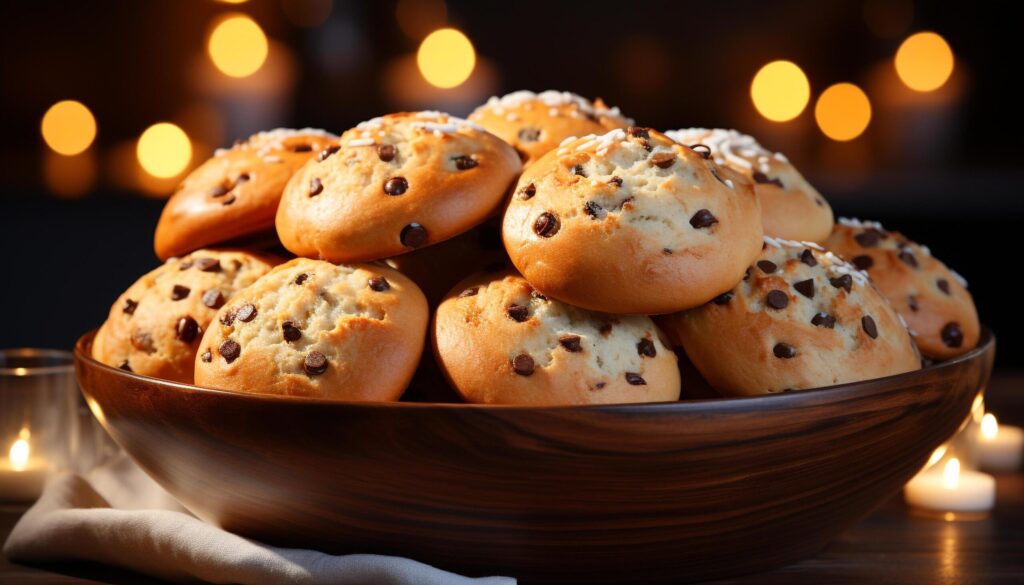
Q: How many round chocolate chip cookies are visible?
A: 10